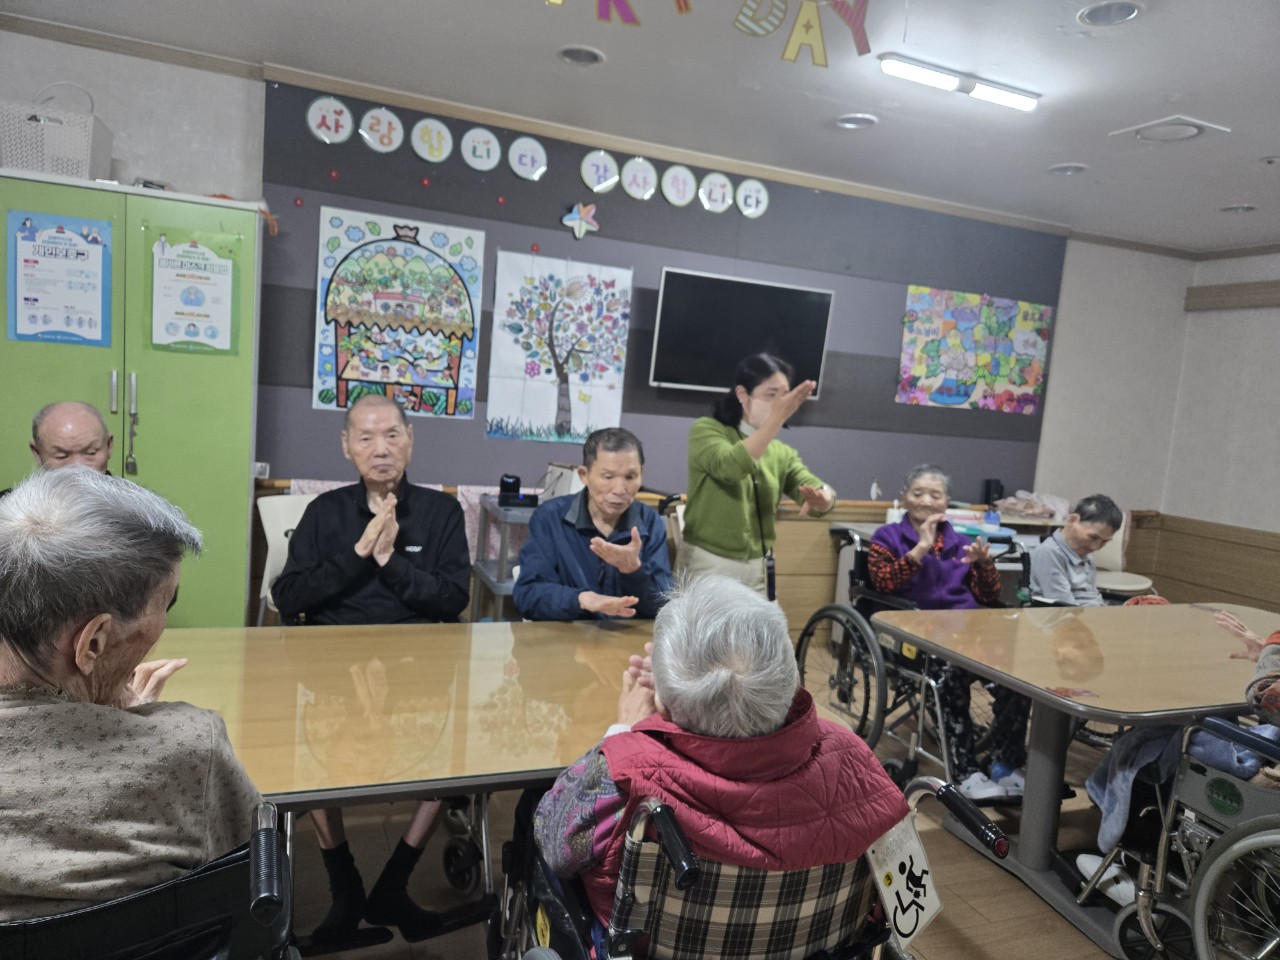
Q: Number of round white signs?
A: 10